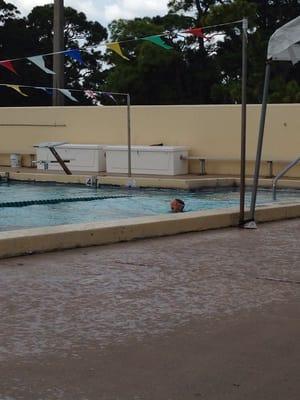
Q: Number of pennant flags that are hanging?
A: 11